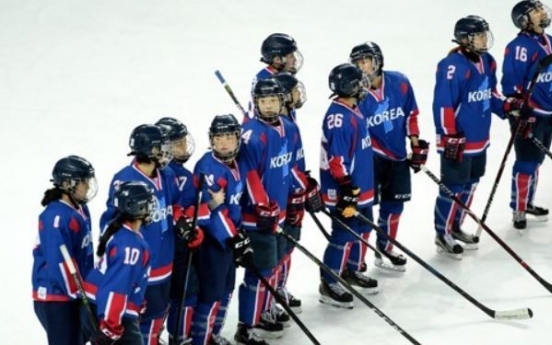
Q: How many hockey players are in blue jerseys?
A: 12